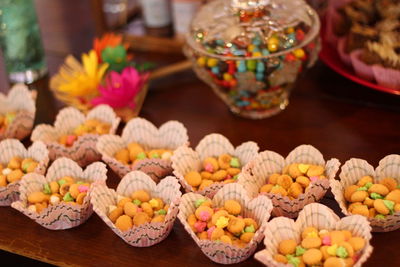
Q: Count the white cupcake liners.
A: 11